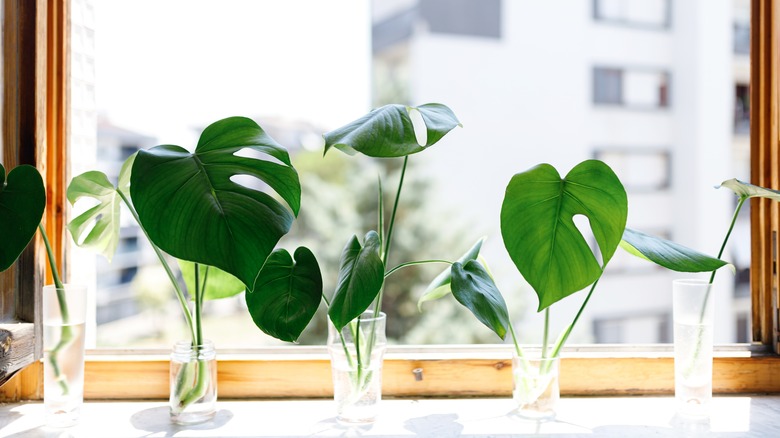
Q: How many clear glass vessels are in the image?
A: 5